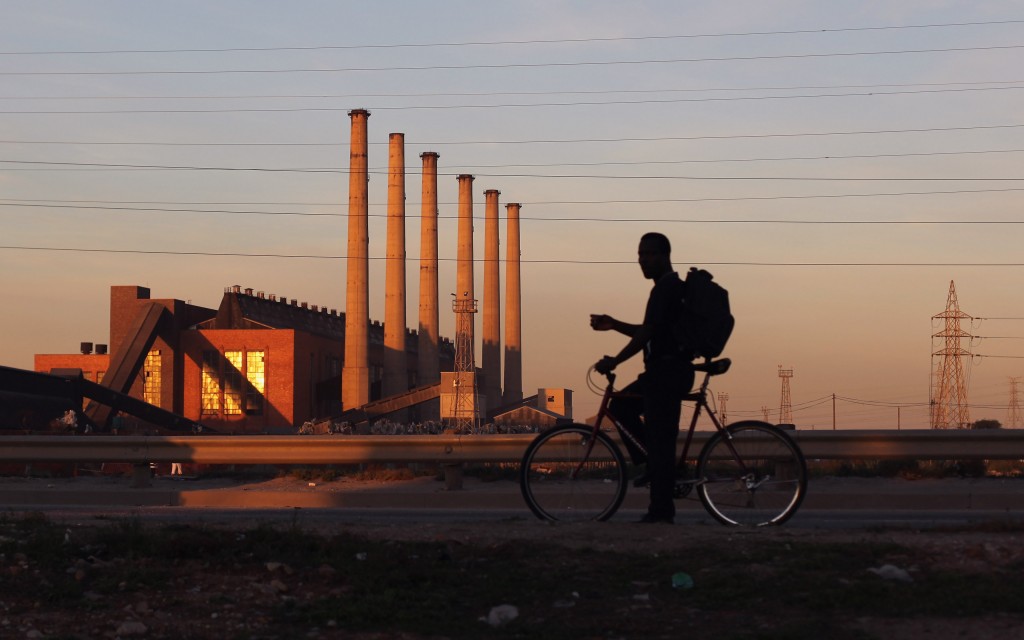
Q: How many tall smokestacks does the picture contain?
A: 6